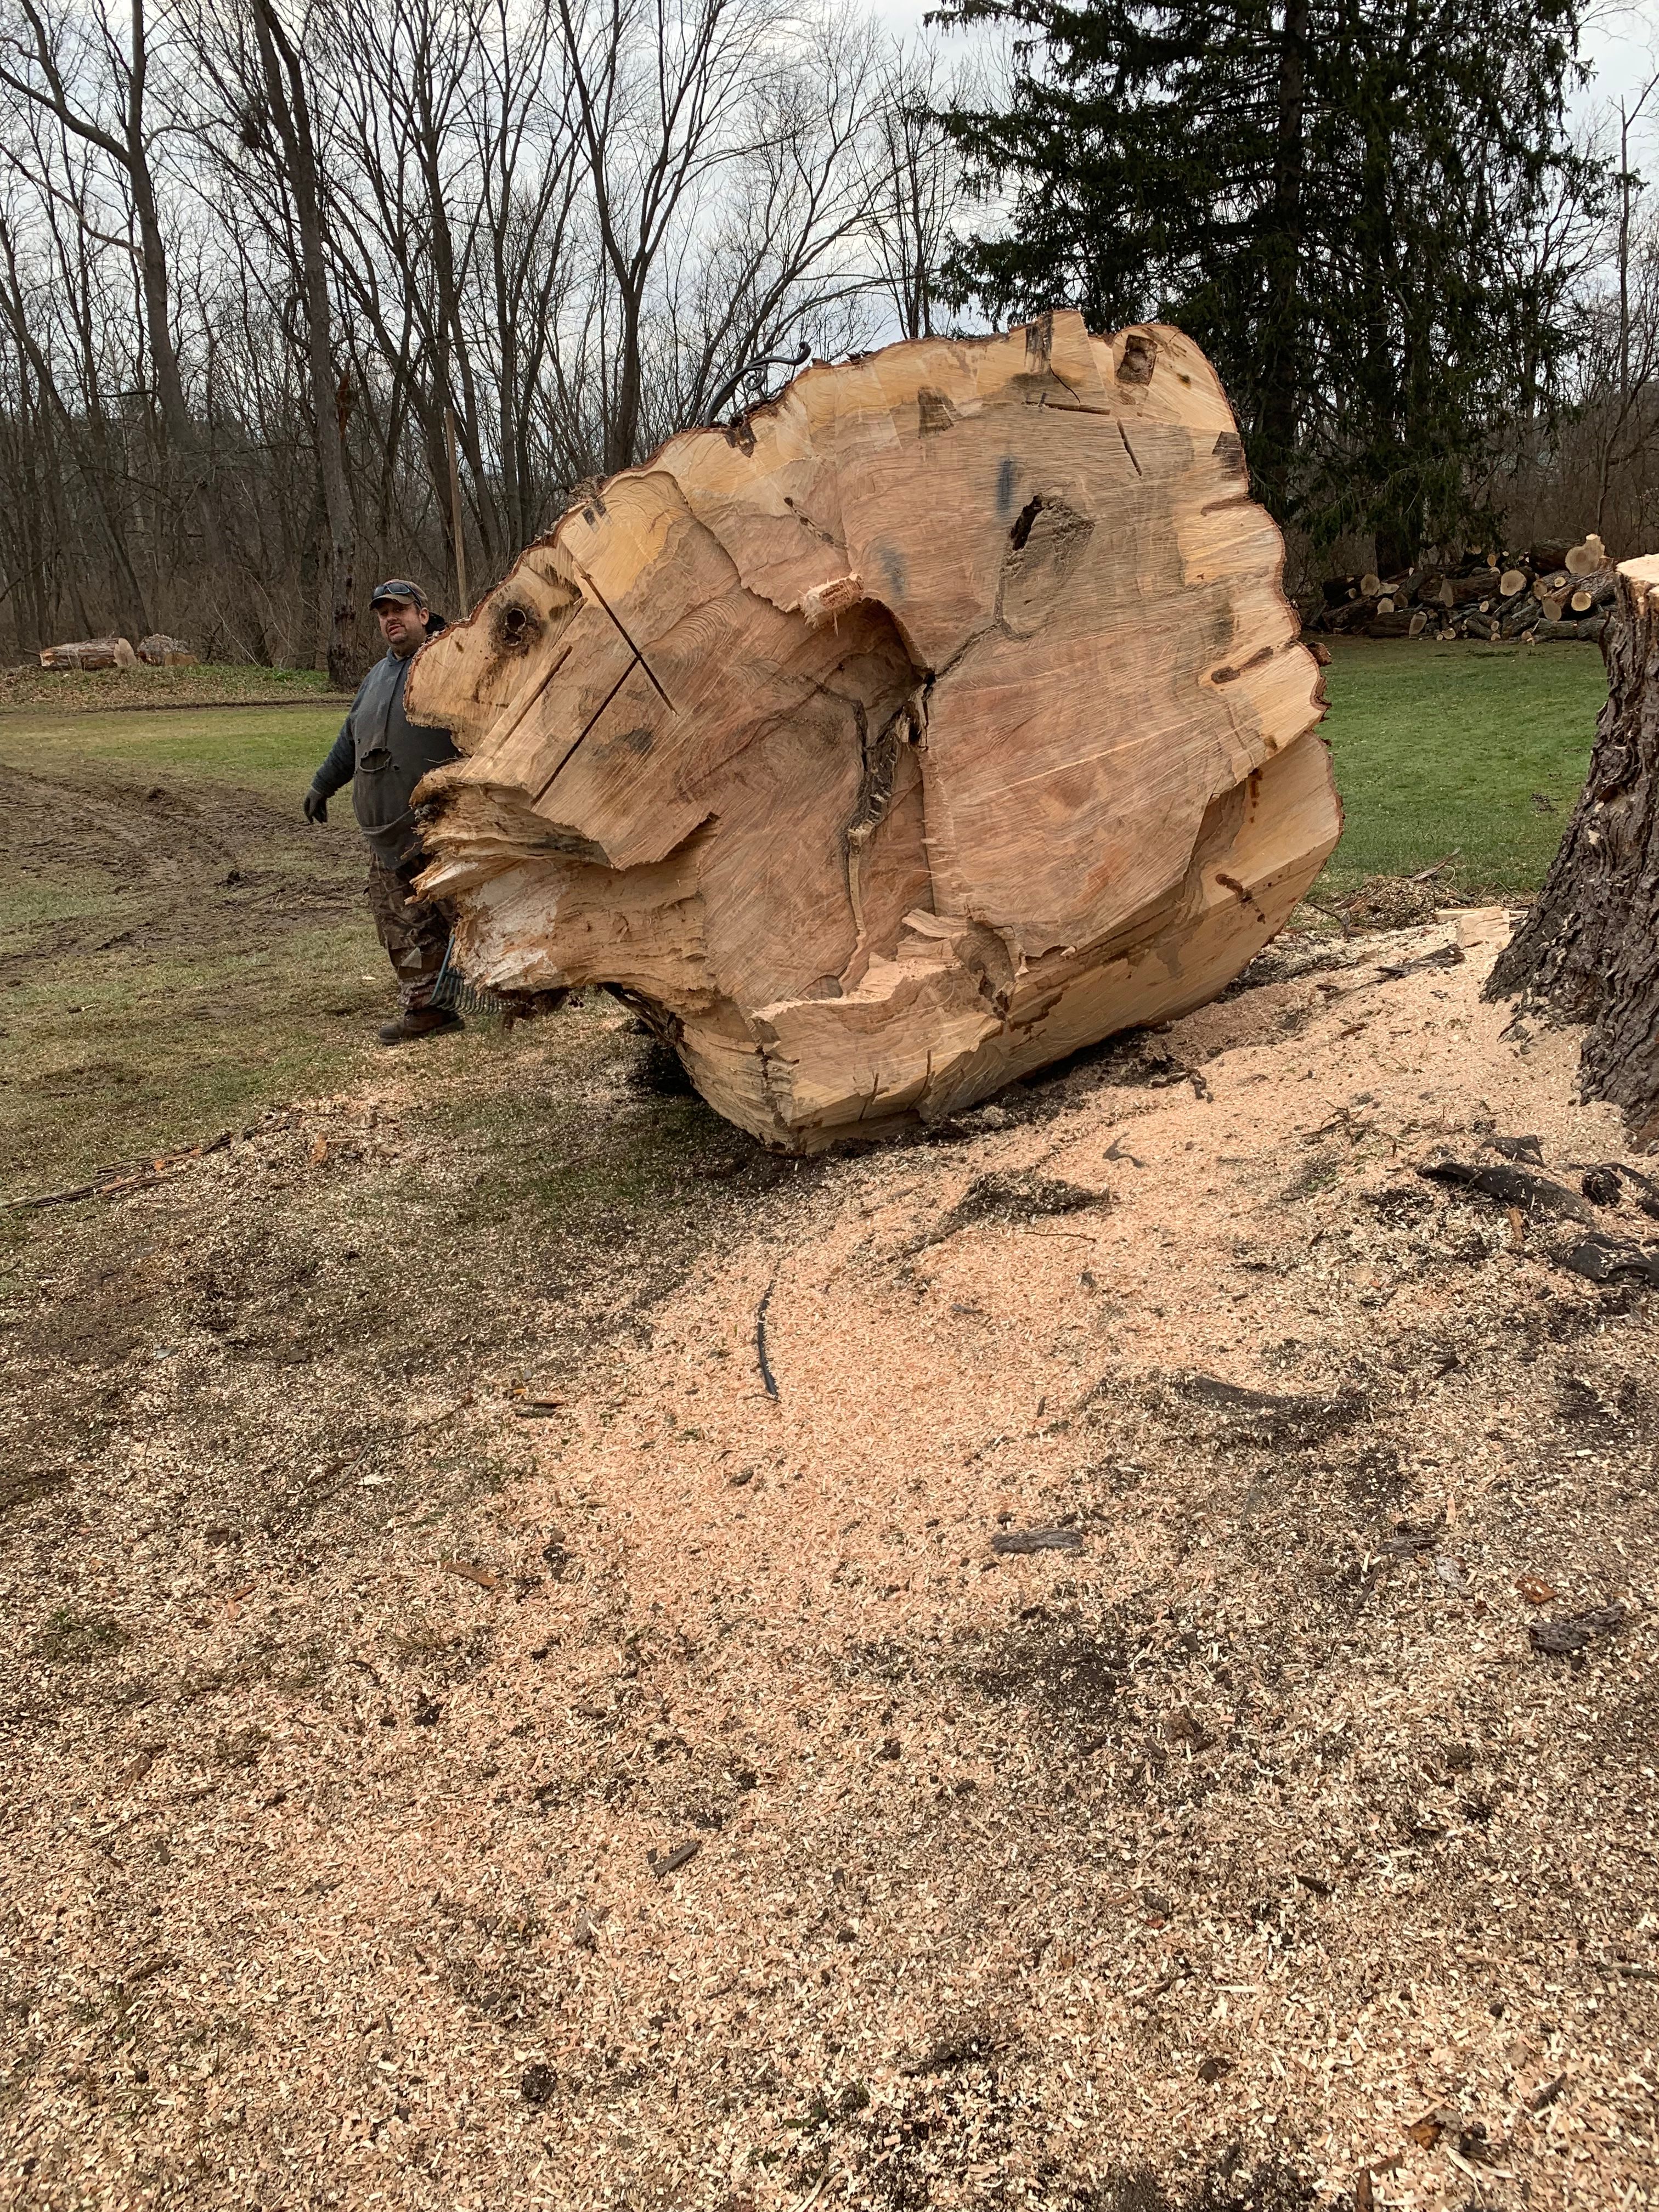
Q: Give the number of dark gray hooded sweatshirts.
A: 1